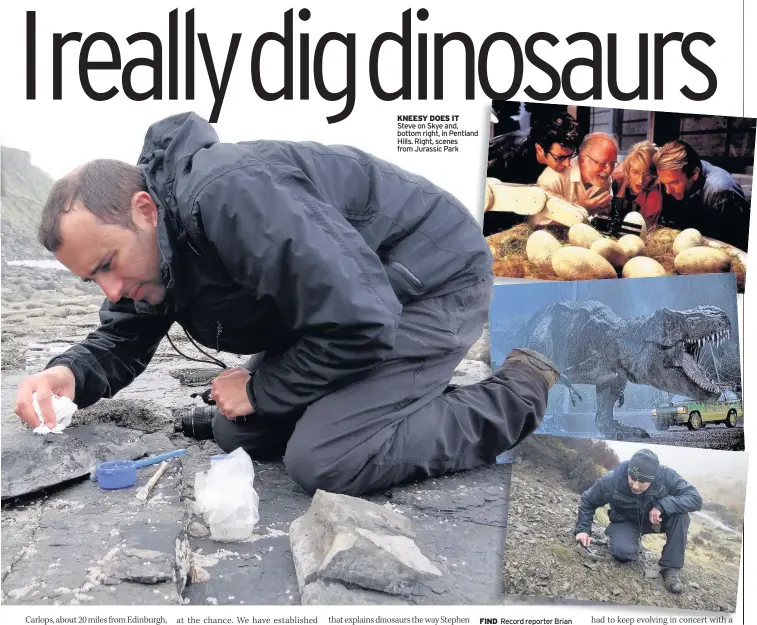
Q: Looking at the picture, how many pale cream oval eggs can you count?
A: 9